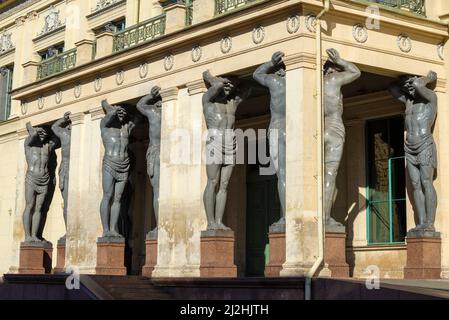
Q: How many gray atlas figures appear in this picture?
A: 8